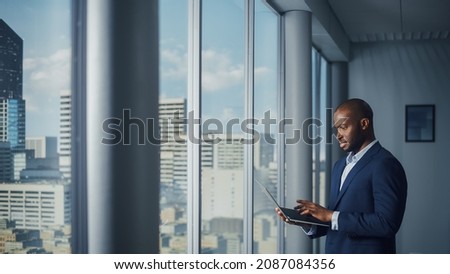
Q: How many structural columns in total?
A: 3